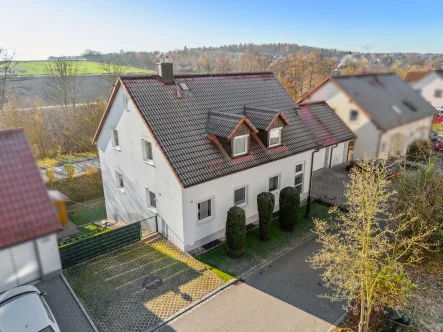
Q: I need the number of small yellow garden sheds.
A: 1